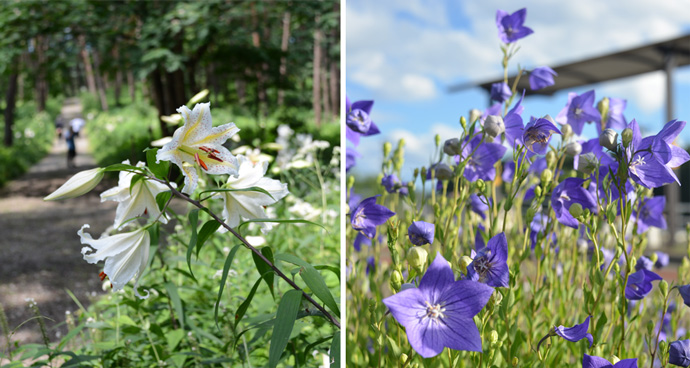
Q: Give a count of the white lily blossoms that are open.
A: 4